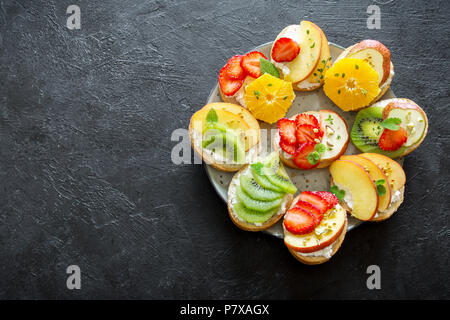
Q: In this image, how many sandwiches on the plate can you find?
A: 9